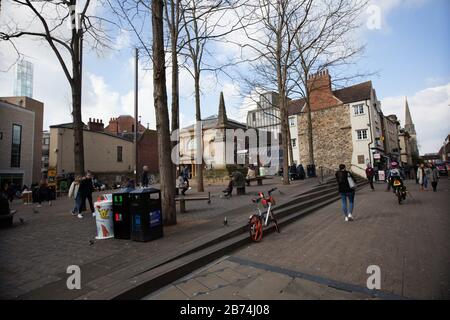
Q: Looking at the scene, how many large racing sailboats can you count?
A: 0